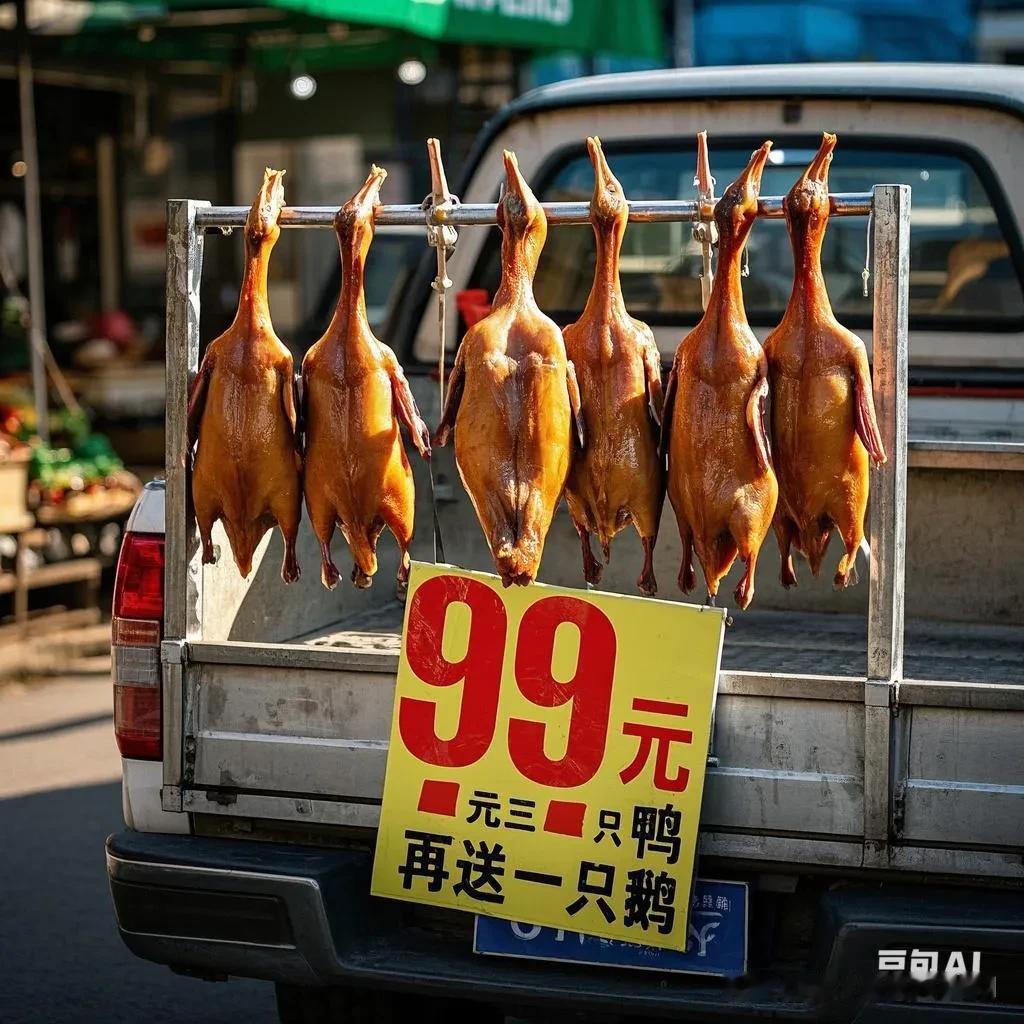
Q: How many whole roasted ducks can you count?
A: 6